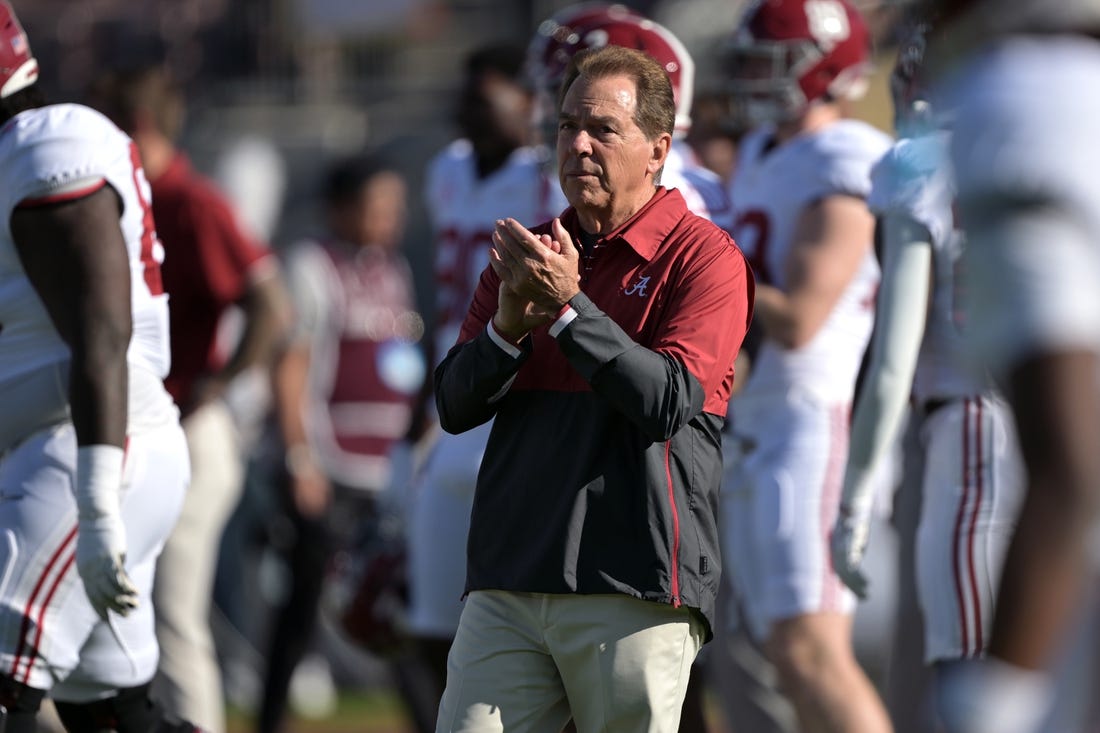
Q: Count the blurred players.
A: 6